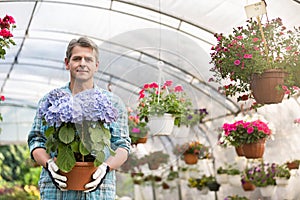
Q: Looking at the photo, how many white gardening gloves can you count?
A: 2